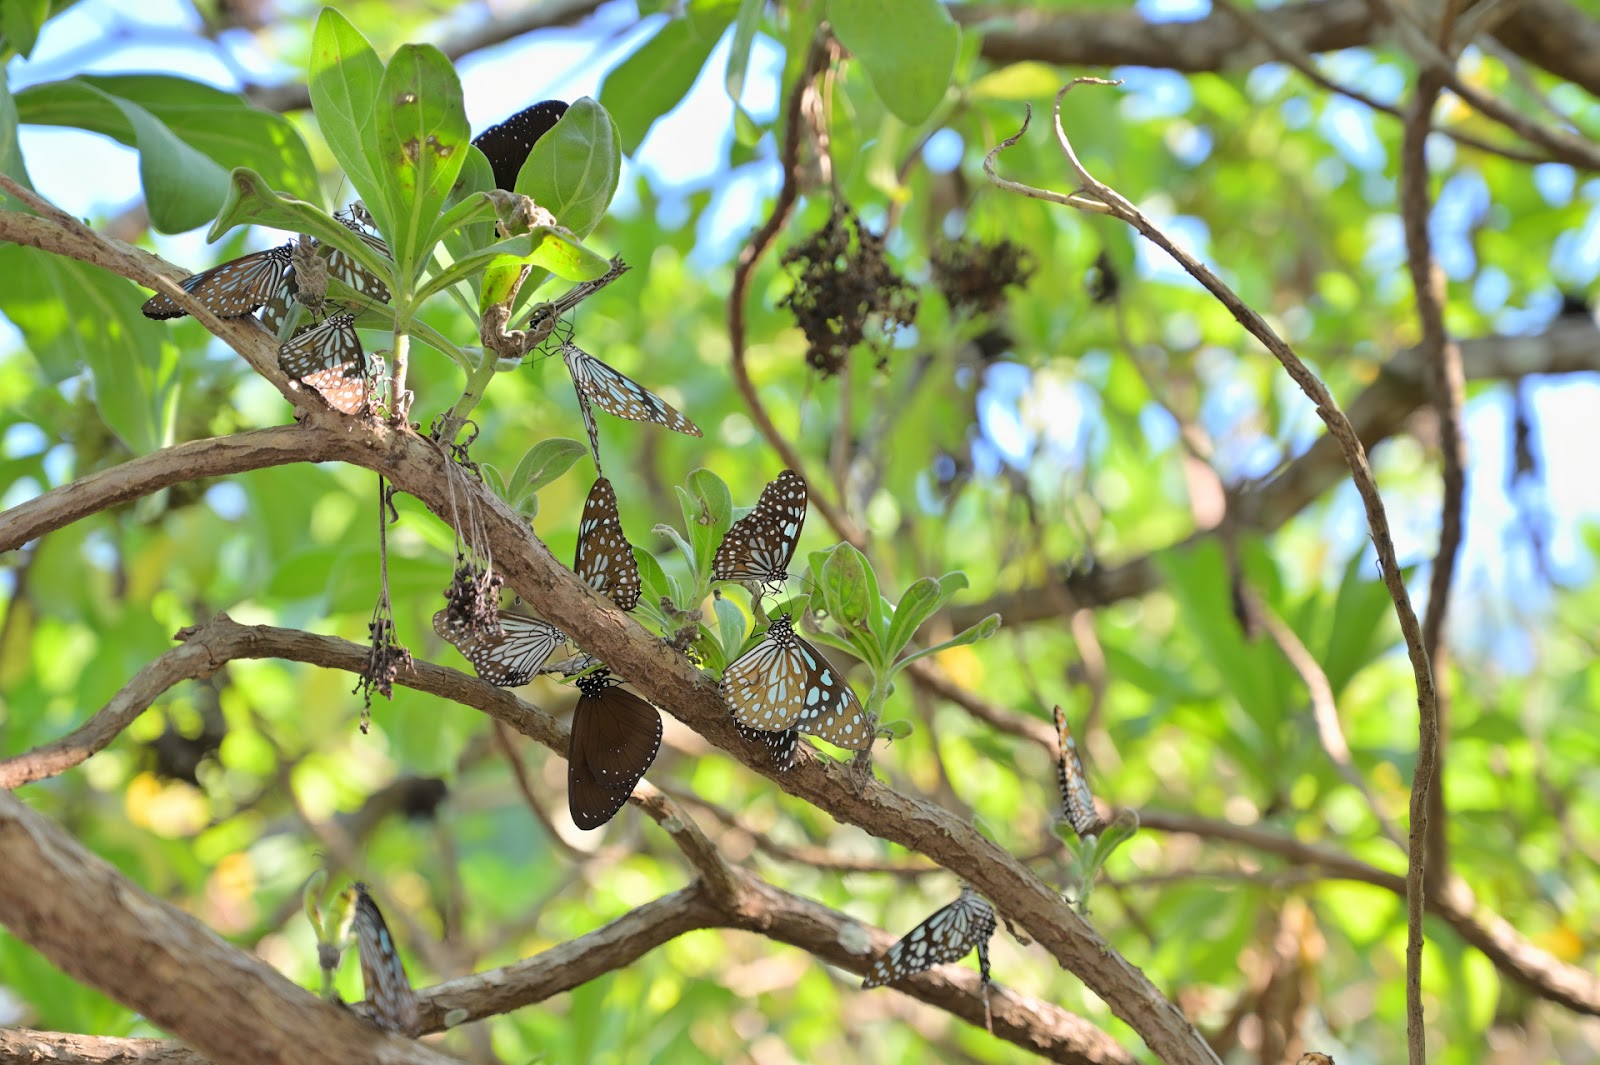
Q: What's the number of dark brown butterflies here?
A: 2